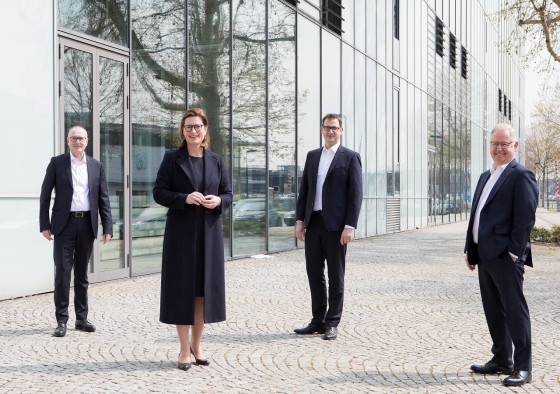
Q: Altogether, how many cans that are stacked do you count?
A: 0